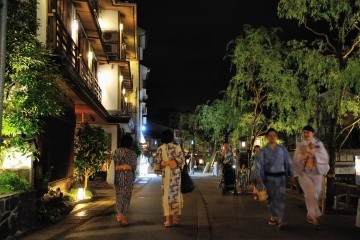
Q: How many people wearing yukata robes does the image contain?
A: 4